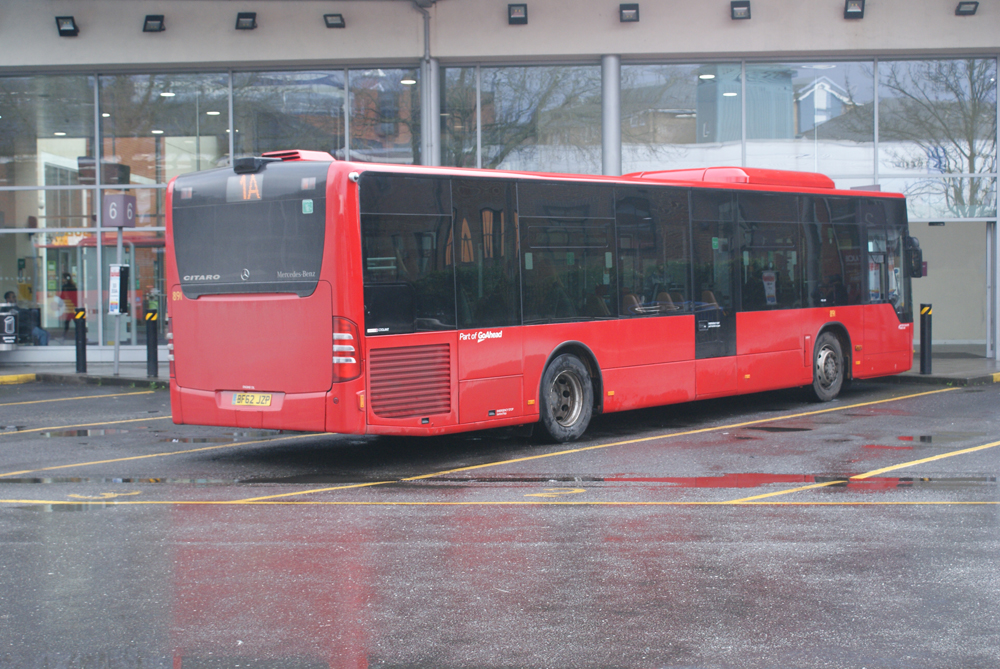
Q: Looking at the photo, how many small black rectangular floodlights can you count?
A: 9